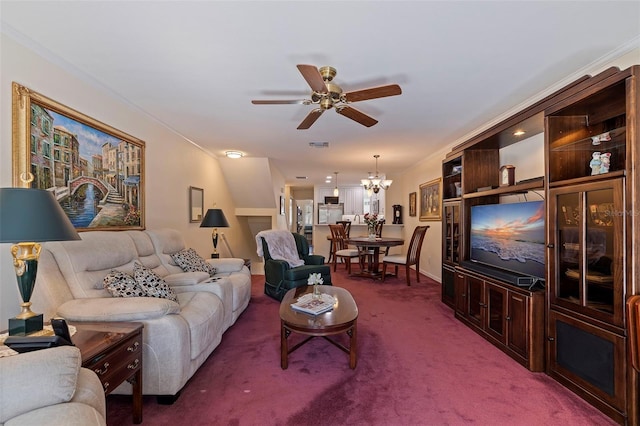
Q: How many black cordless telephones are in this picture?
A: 1